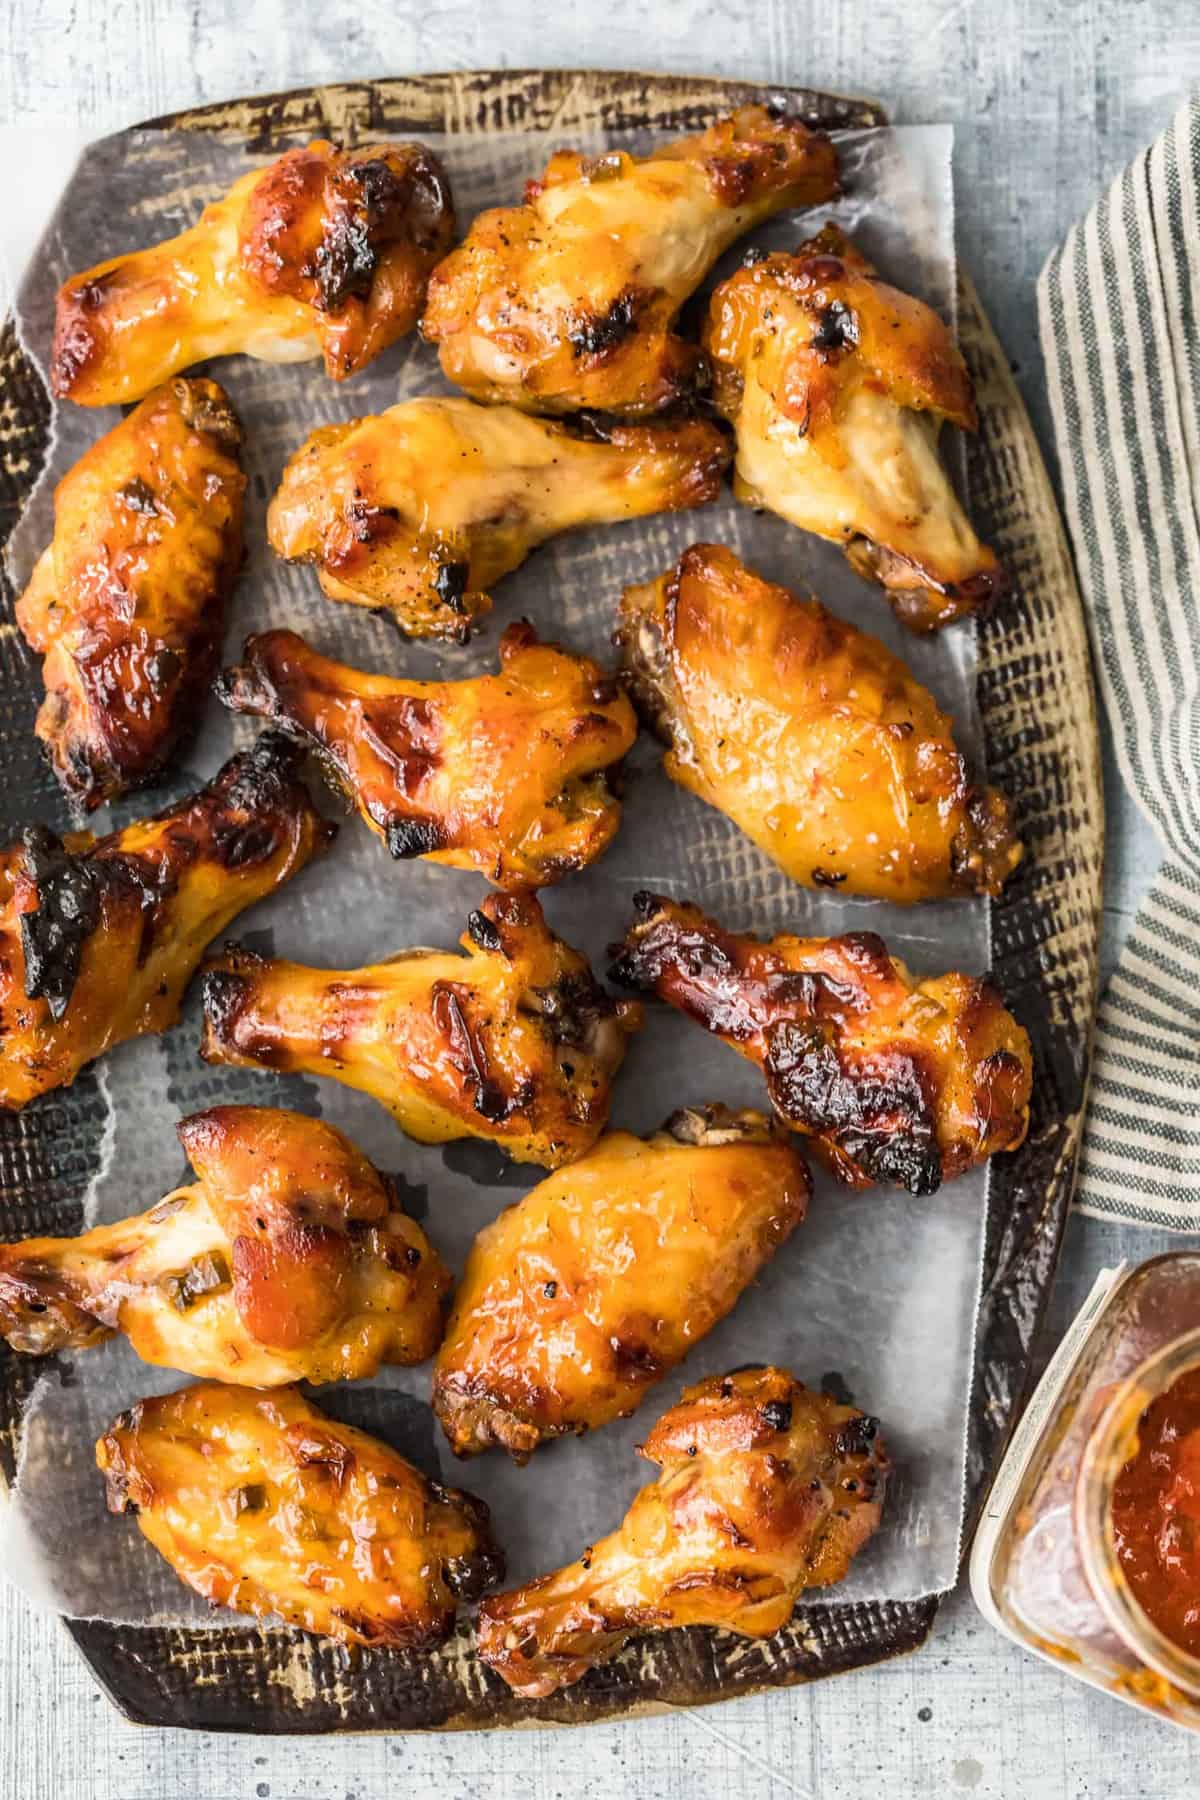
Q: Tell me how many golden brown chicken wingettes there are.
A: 4